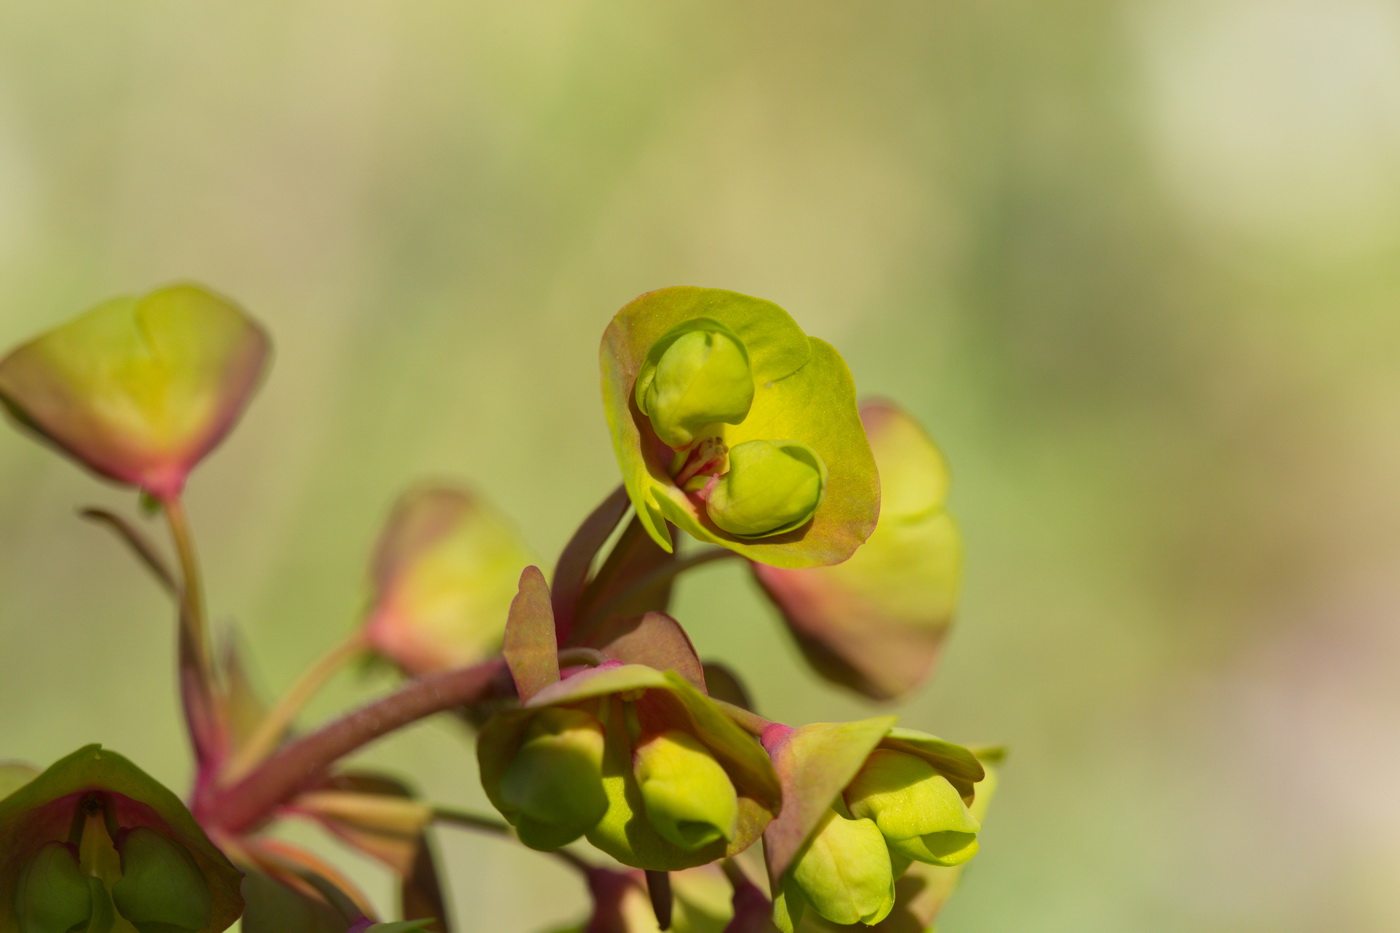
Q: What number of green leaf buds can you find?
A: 8